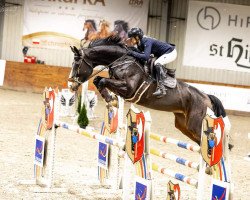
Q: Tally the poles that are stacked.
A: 3